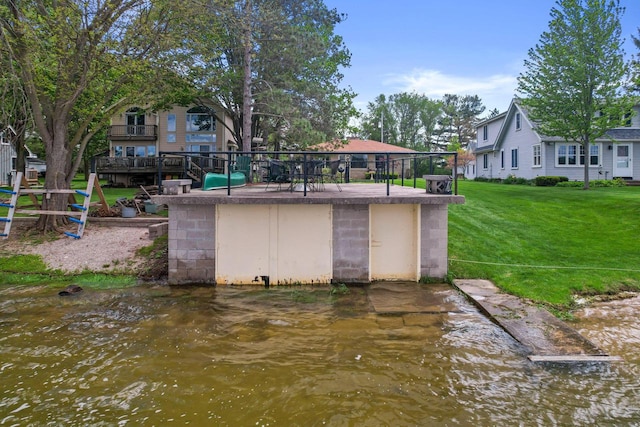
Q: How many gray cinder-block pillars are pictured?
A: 3